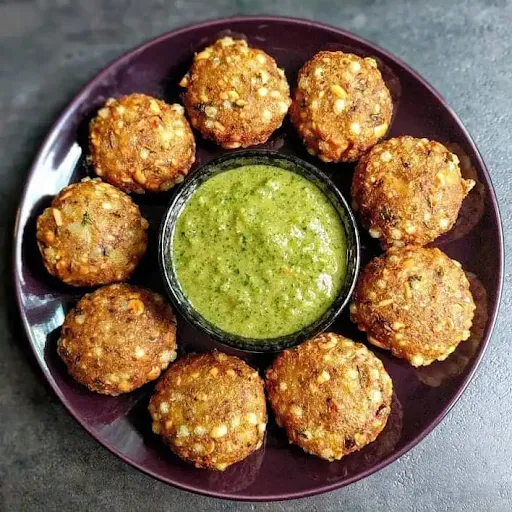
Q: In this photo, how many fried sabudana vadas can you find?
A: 9